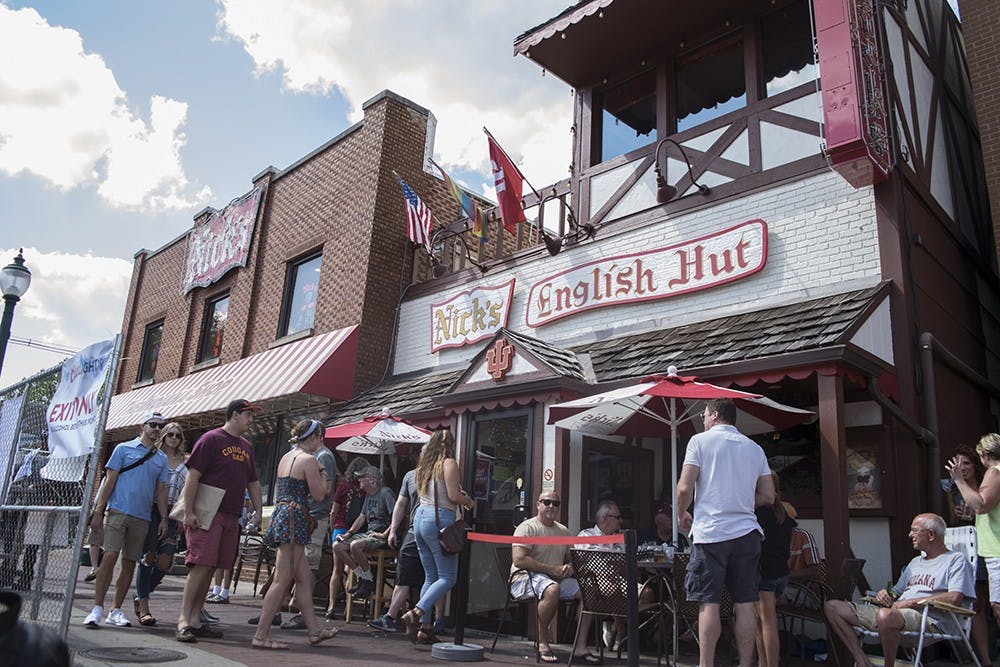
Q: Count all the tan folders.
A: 1